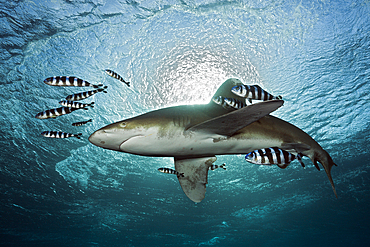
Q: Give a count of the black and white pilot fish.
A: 13